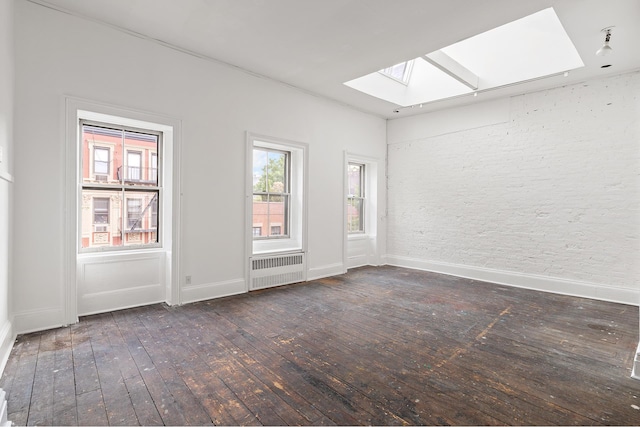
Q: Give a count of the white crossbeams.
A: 1